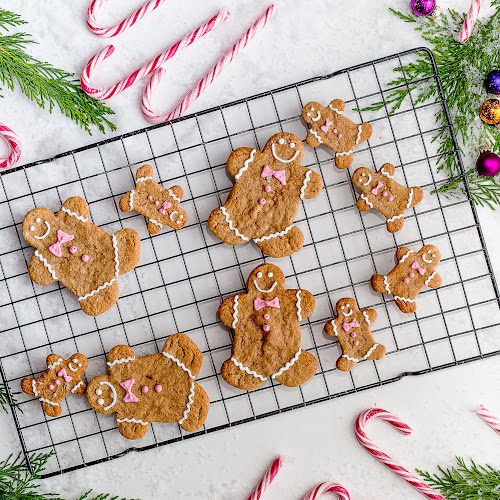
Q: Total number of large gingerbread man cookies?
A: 4